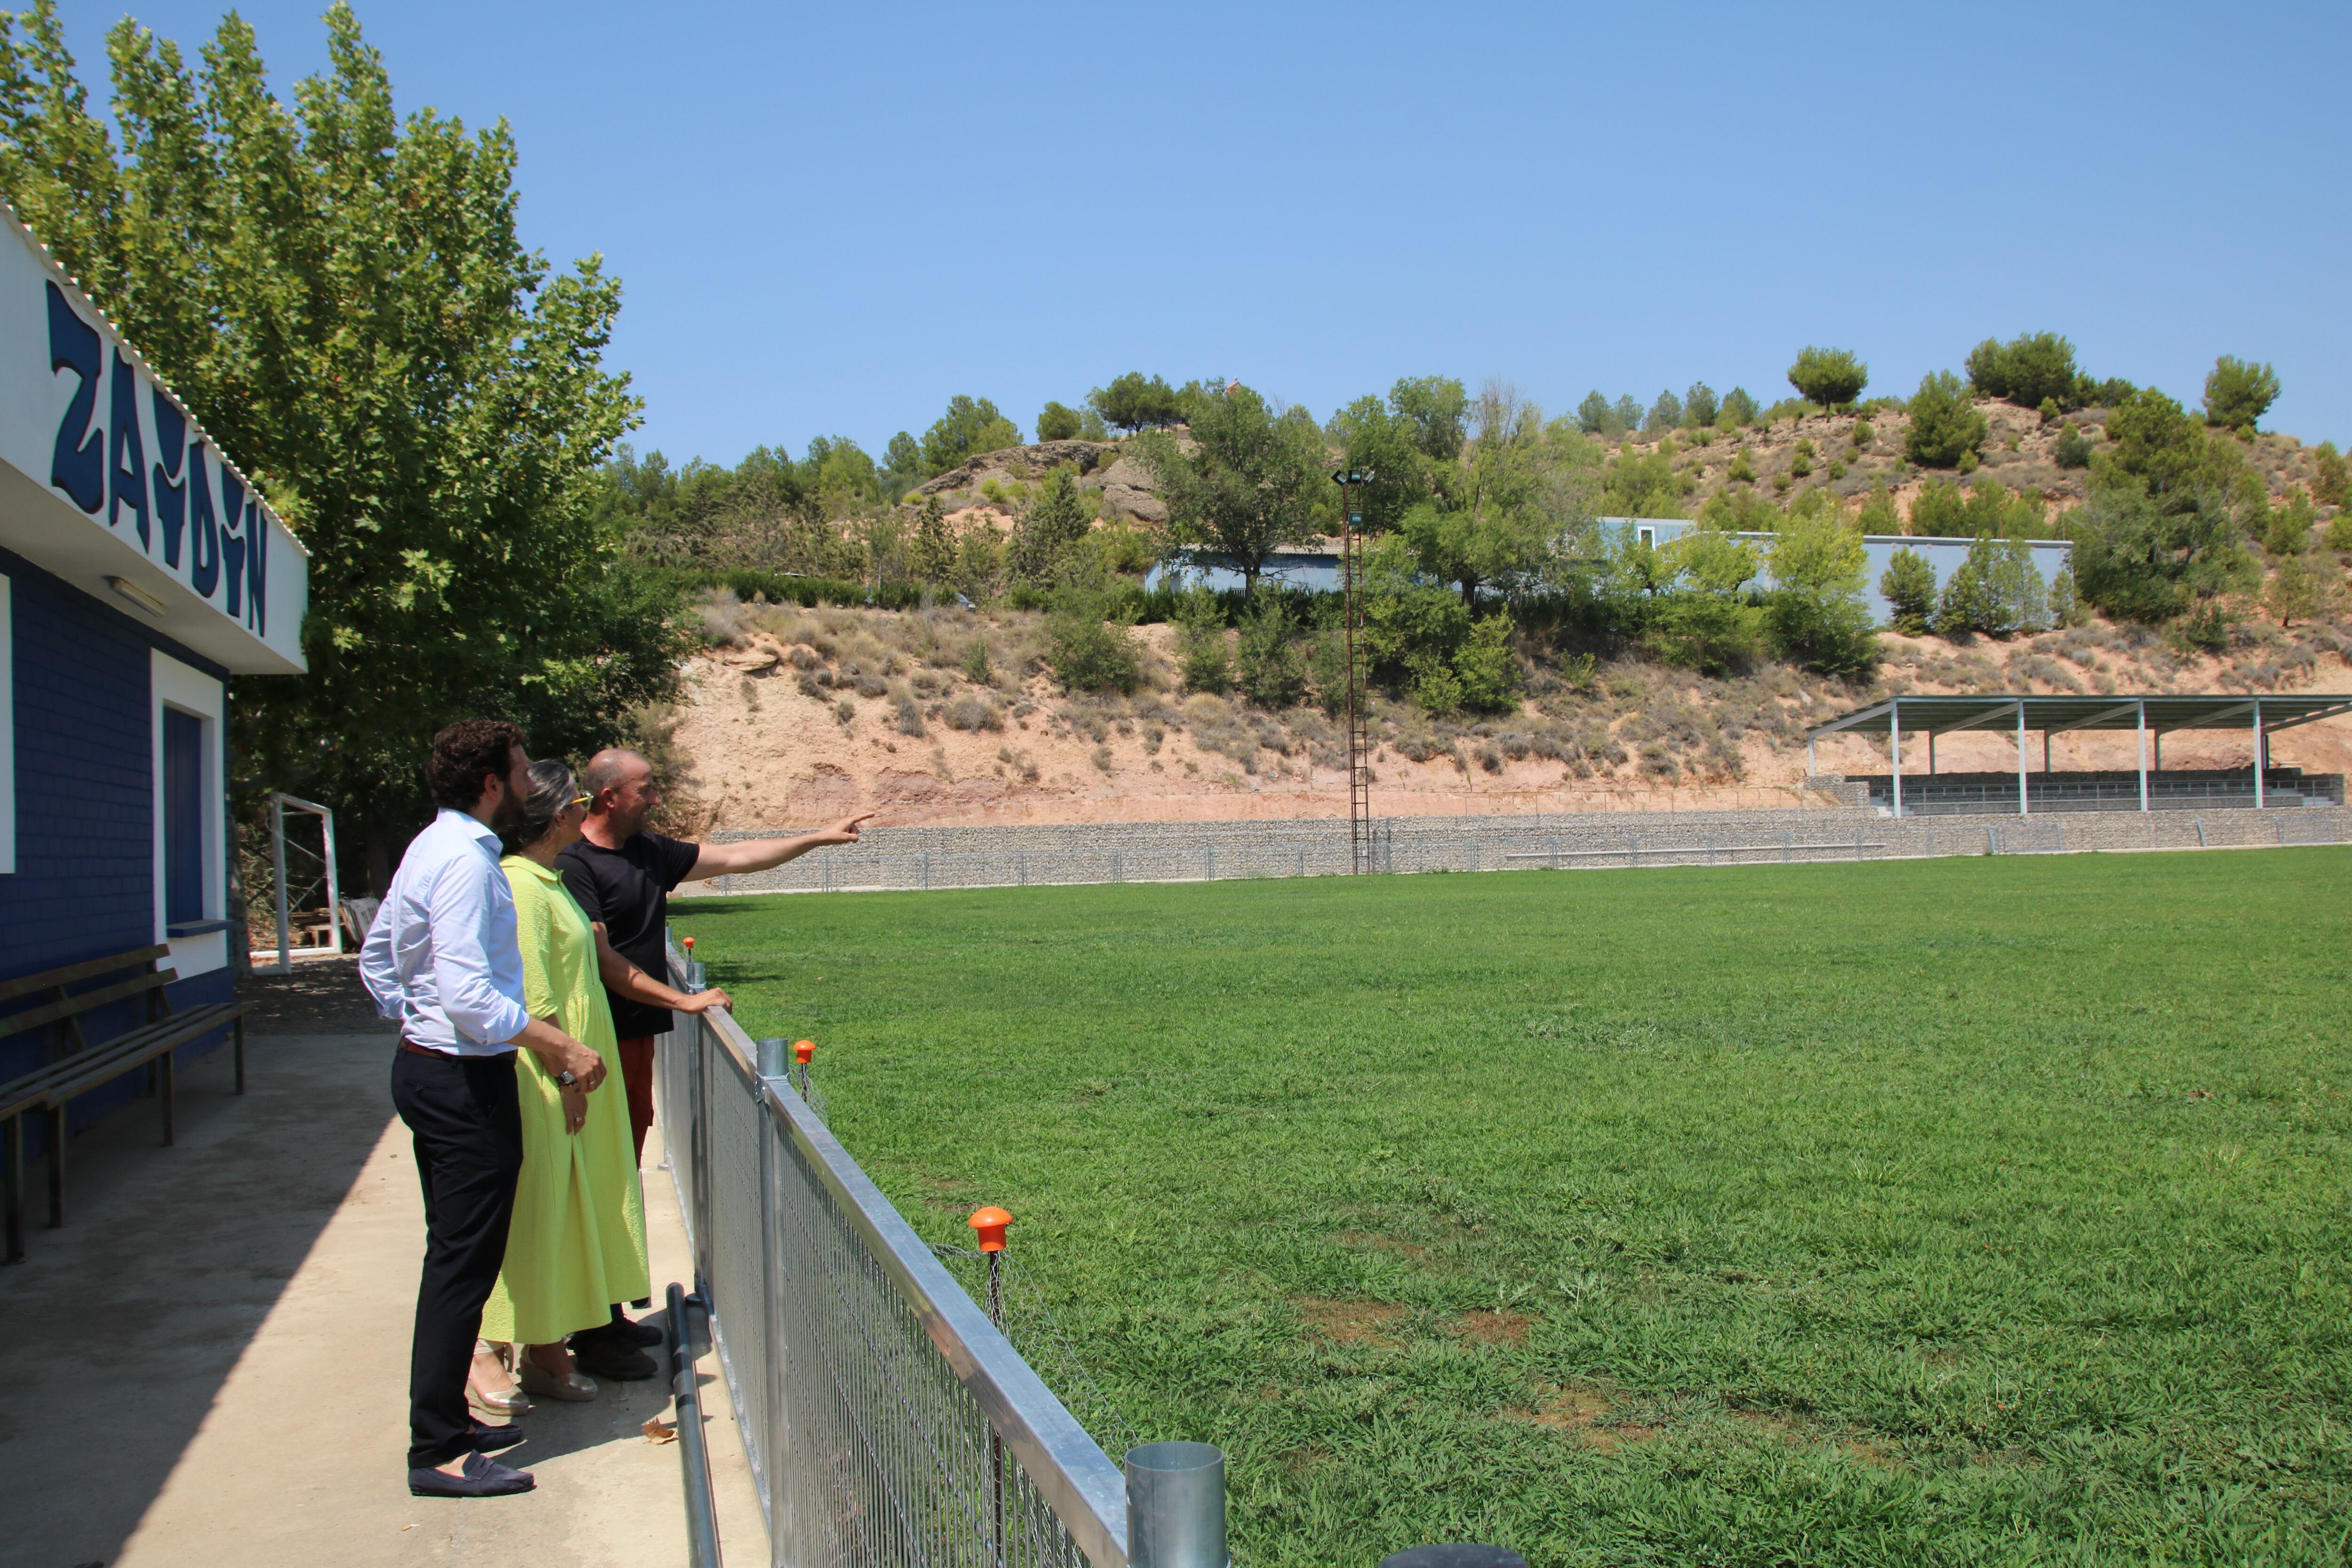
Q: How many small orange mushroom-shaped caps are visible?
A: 3